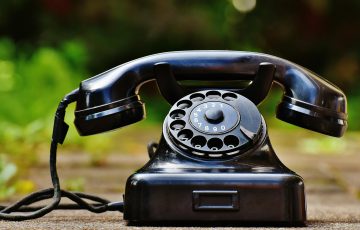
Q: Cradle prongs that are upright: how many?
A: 2